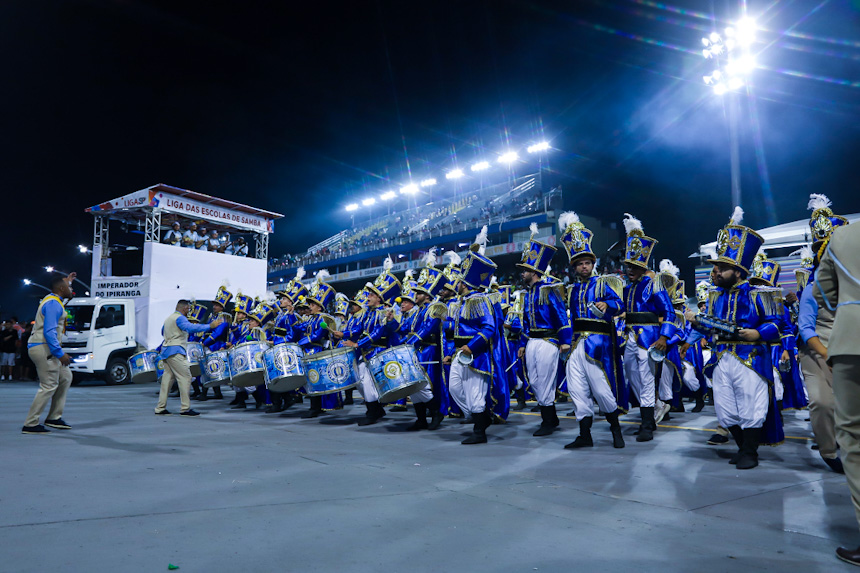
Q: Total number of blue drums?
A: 8